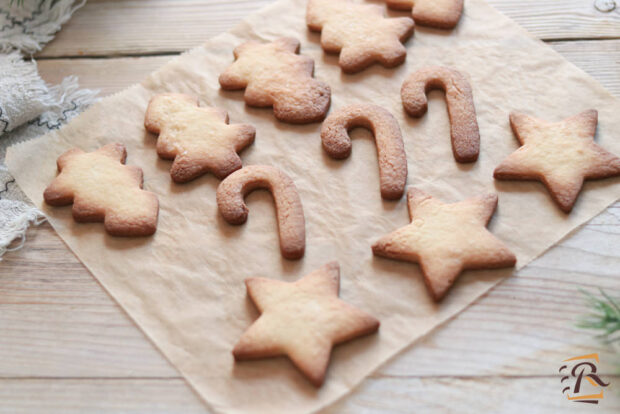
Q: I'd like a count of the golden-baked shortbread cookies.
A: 11